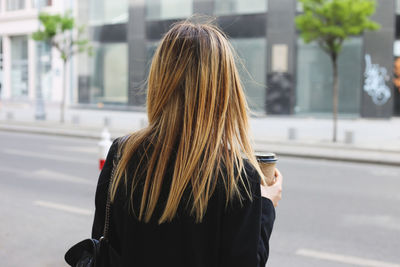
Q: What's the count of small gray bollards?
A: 6